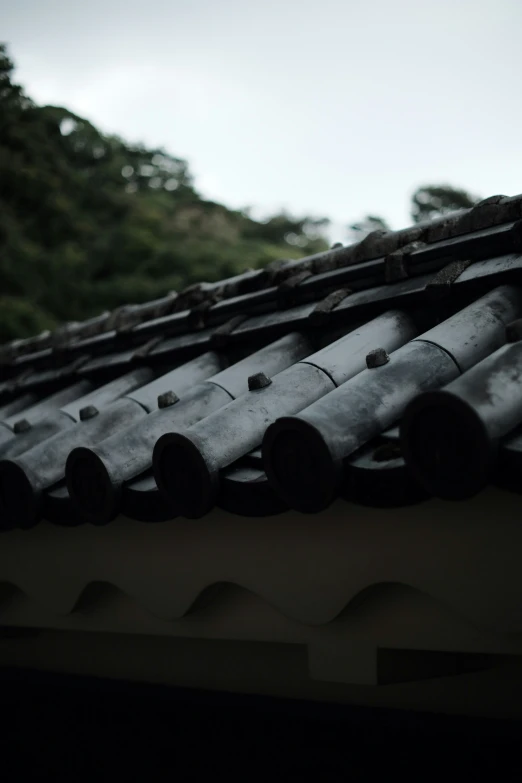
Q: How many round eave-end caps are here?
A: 5